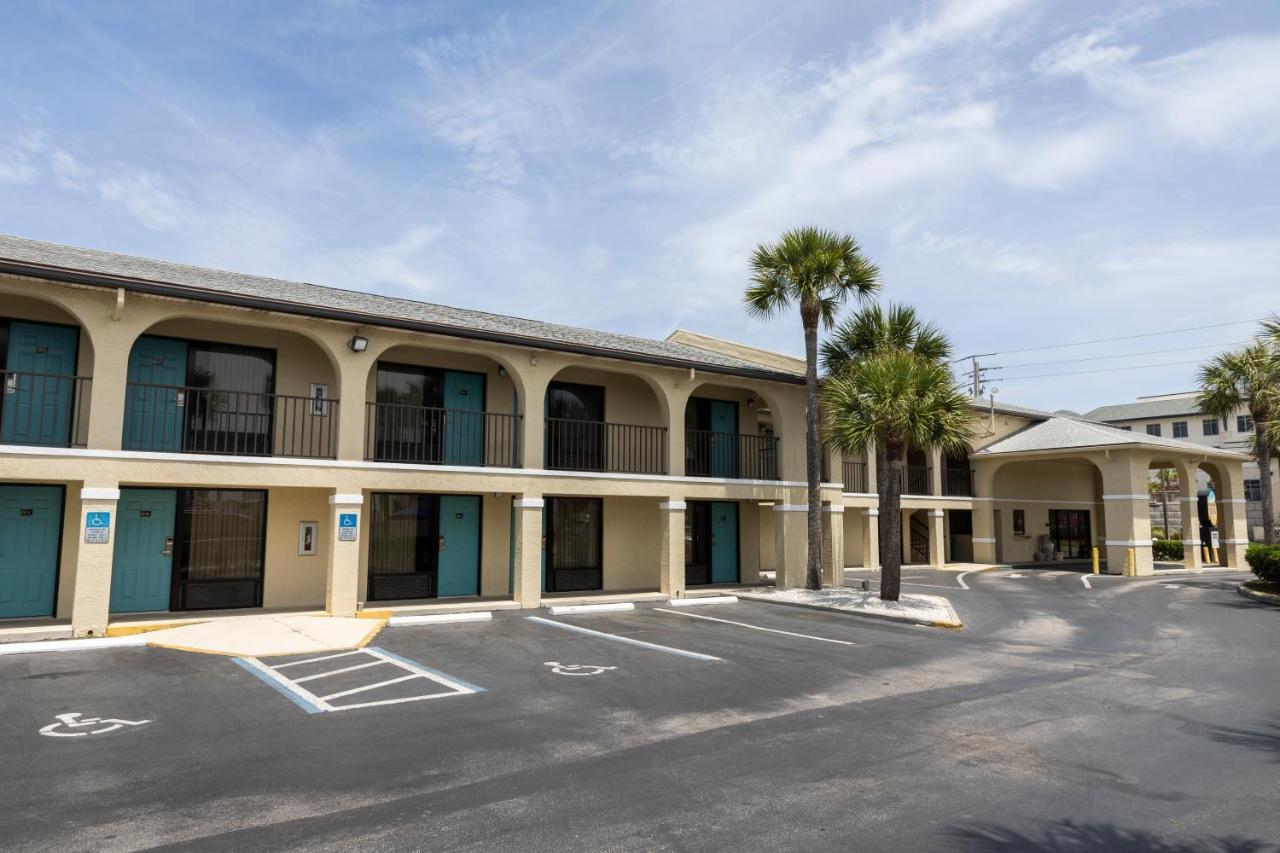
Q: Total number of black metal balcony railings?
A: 8